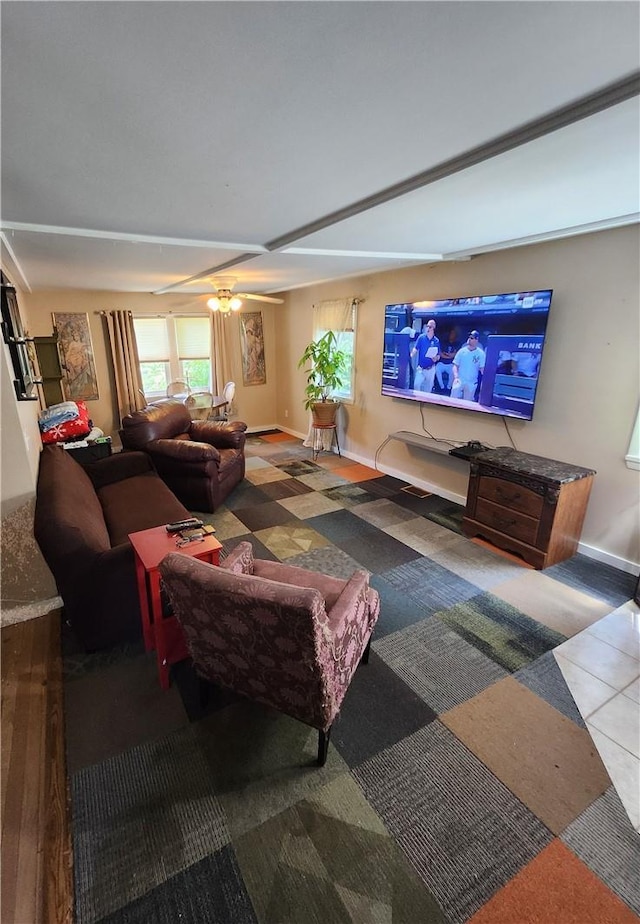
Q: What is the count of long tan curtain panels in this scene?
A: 2